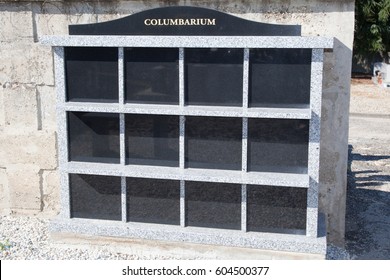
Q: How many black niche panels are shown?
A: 12